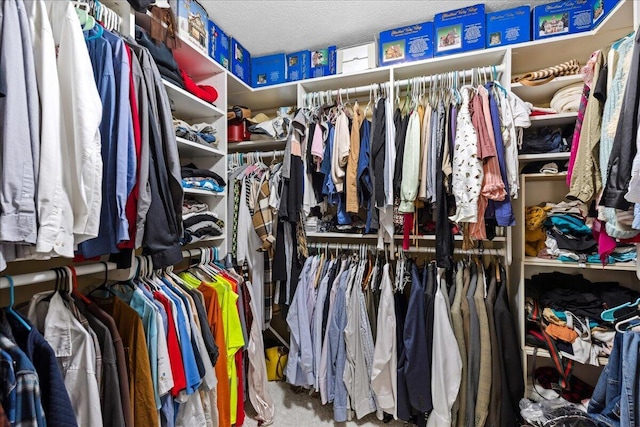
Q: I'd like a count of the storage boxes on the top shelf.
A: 12